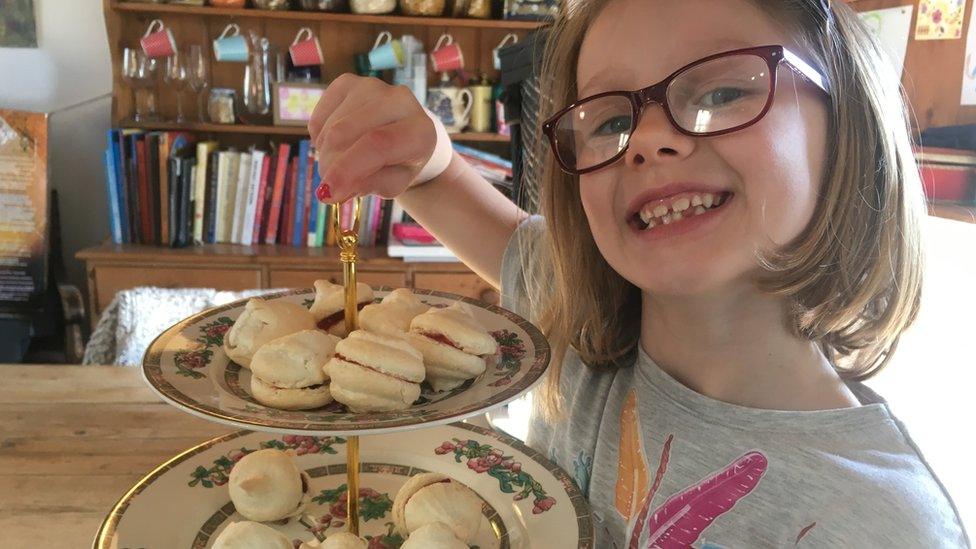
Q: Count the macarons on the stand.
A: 11